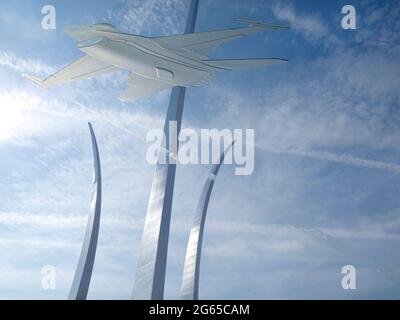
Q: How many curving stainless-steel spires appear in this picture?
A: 3